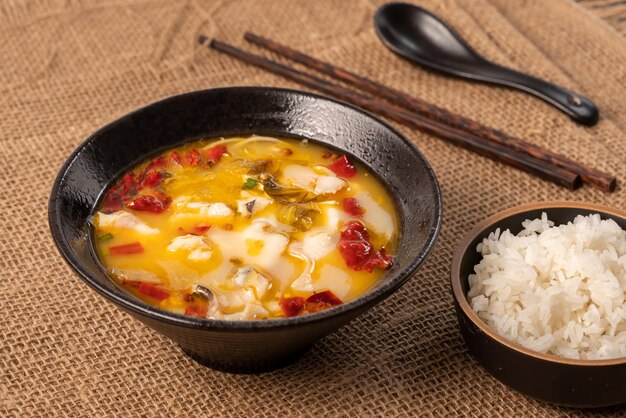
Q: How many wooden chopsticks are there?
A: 2